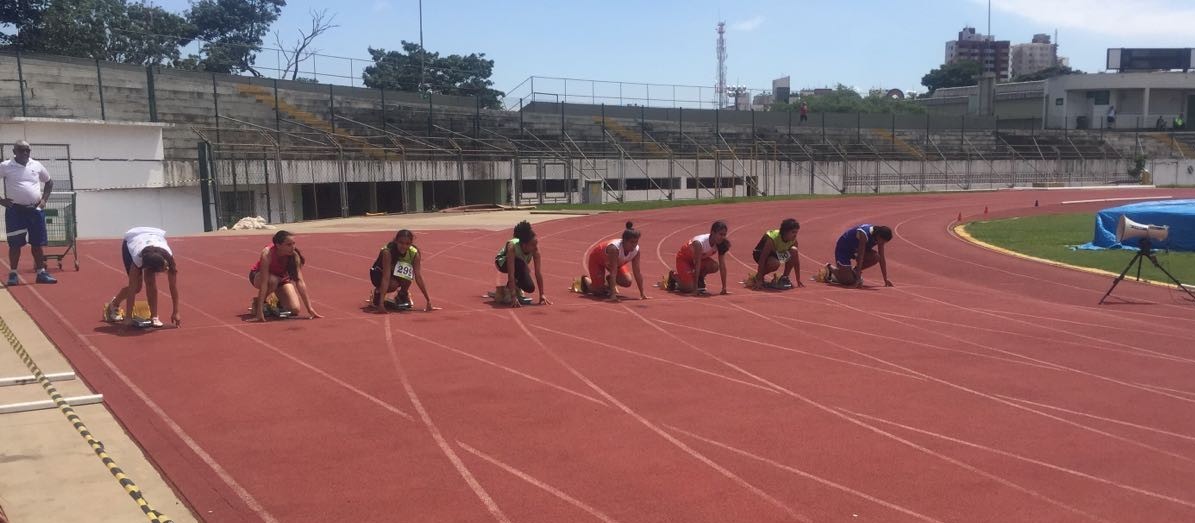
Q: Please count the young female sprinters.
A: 8